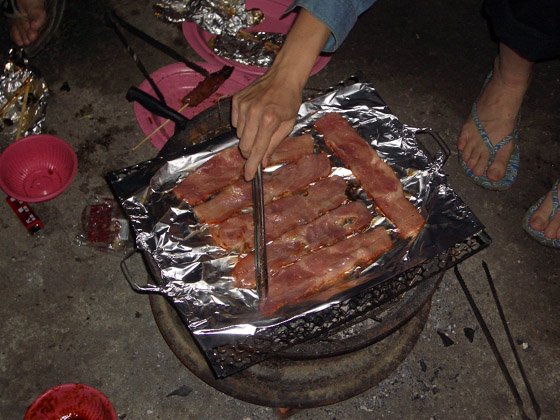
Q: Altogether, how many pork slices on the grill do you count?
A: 6